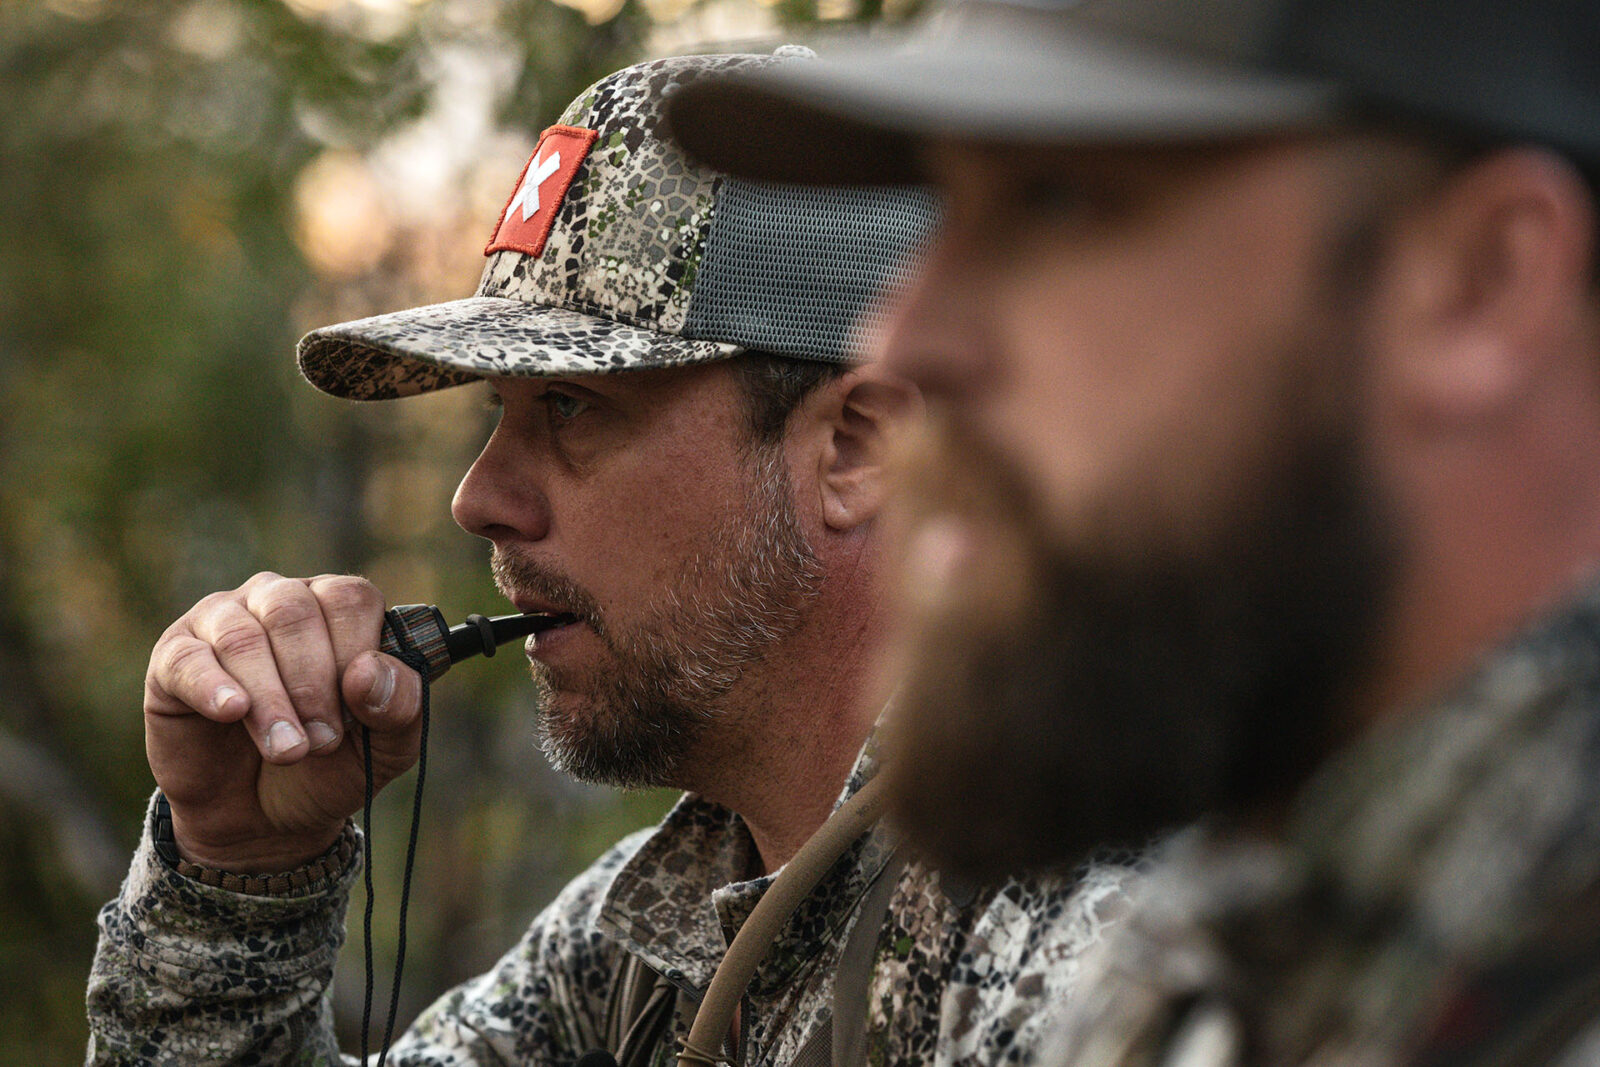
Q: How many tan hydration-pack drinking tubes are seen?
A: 1